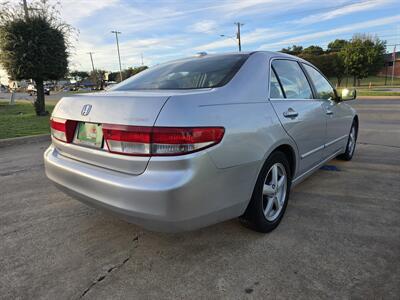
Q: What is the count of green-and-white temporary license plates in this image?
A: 1